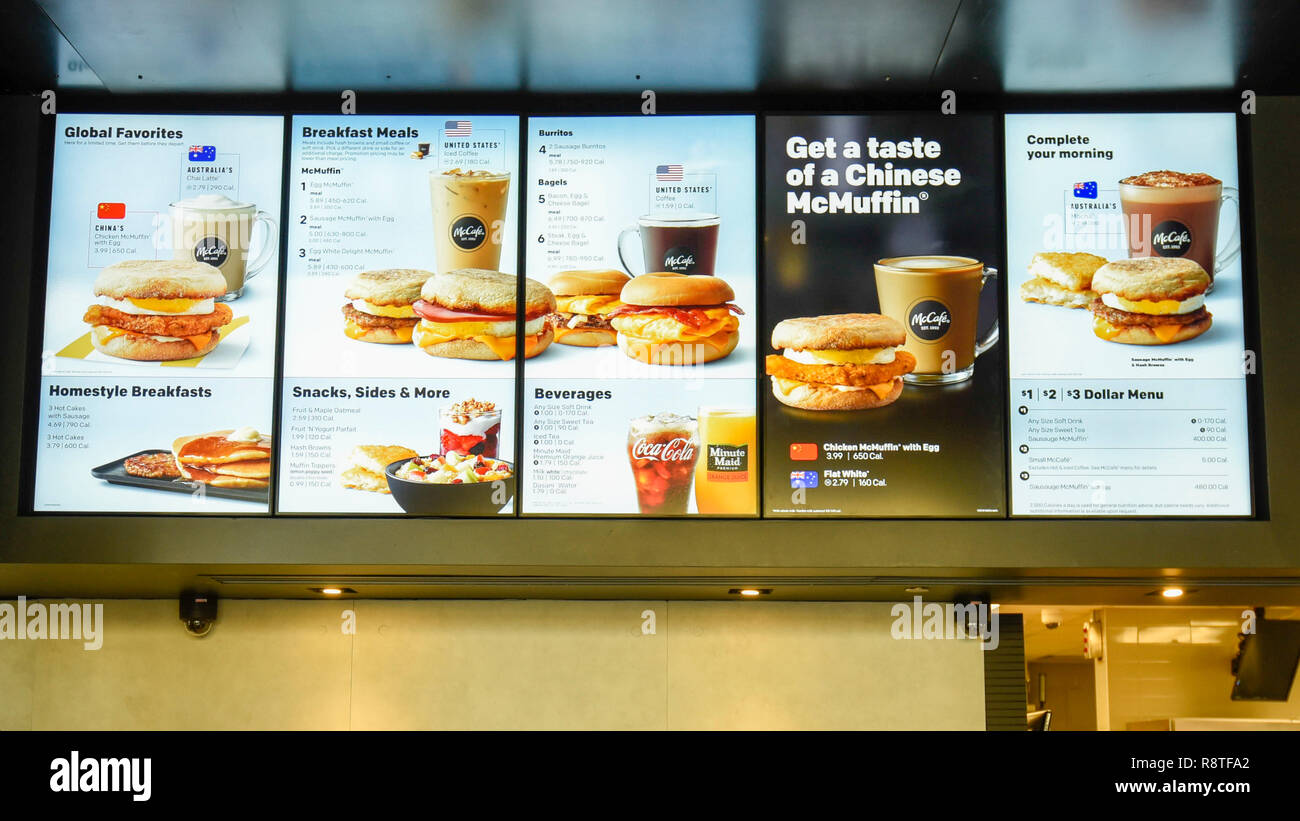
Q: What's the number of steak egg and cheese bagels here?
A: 1